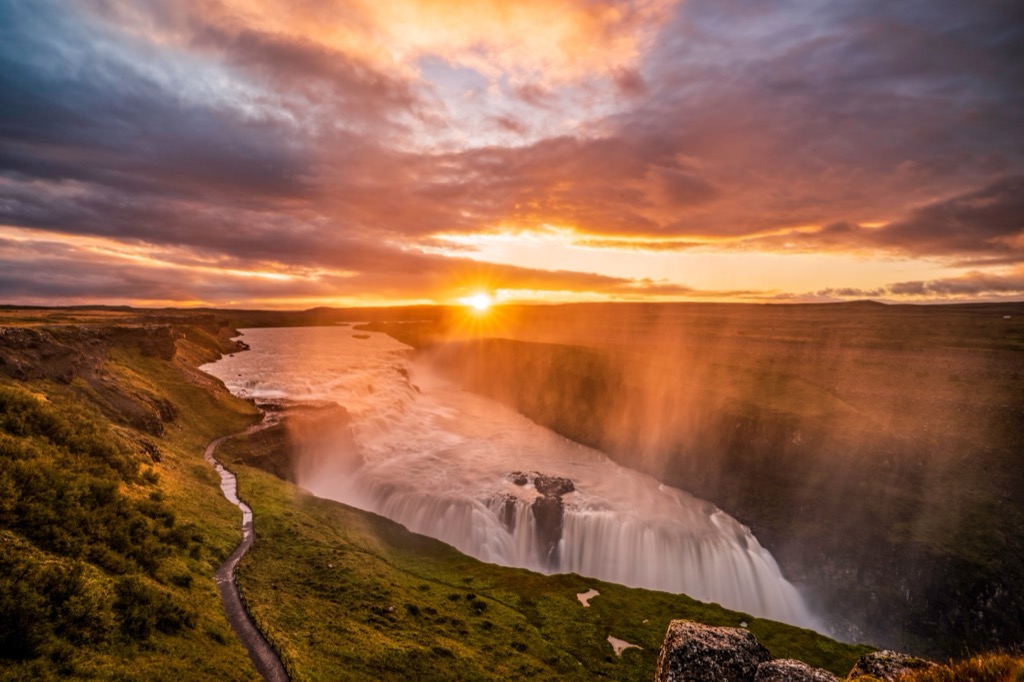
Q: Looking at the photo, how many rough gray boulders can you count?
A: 3